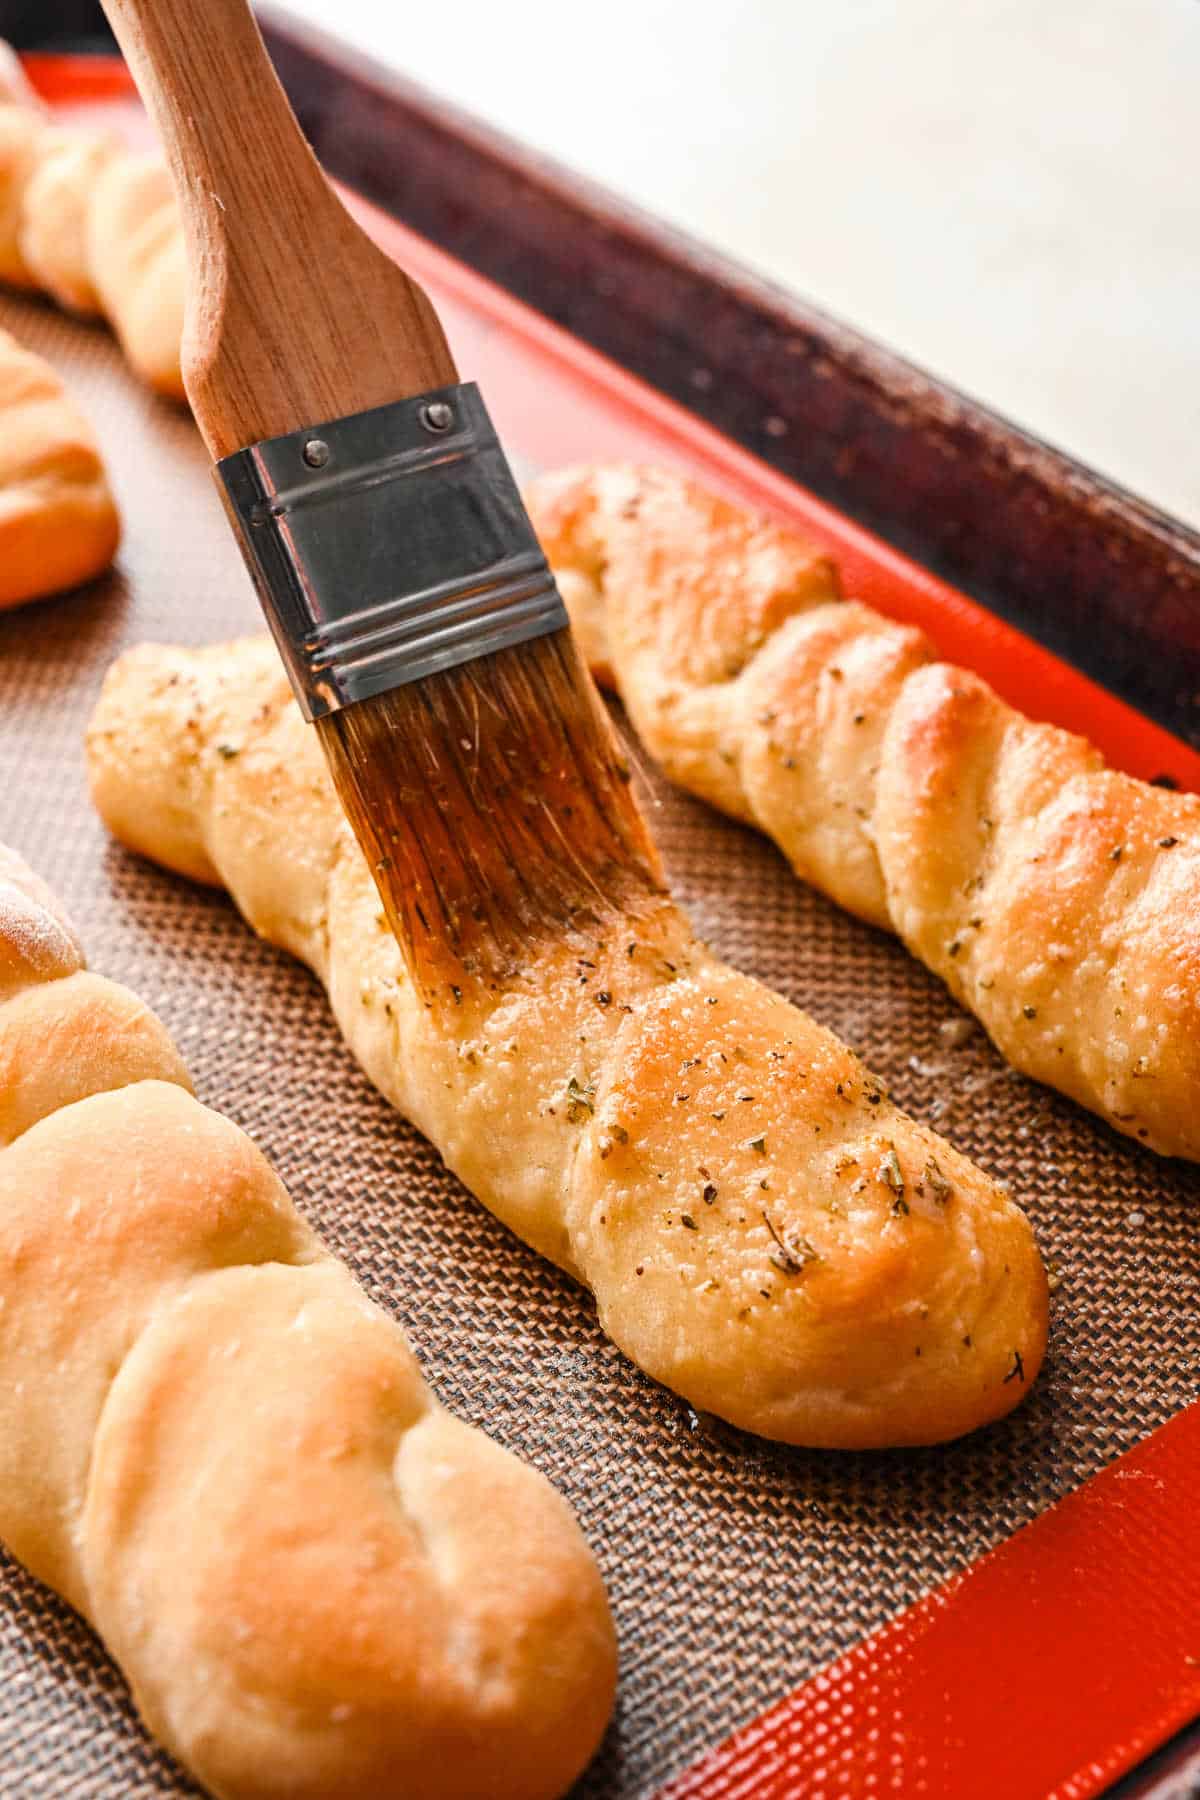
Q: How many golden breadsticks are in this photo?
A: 5